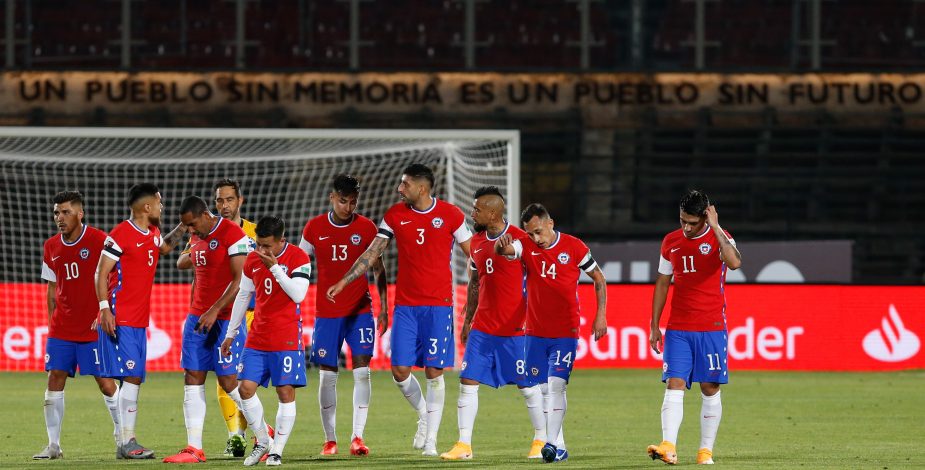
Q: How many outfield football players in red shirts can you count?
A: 9